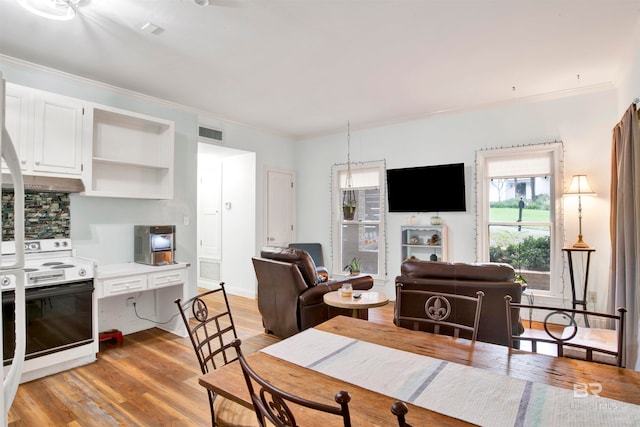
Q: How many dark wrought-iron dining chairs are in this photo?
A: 5